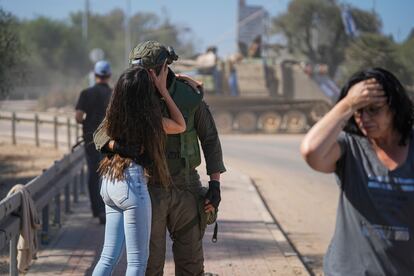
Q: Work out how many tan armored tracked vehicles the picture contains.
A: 1